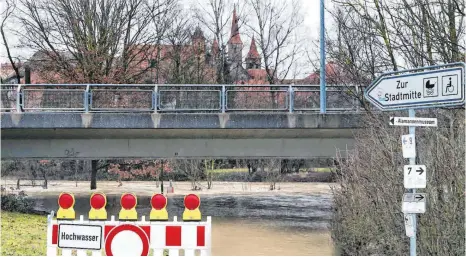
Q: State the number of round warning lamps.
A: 5